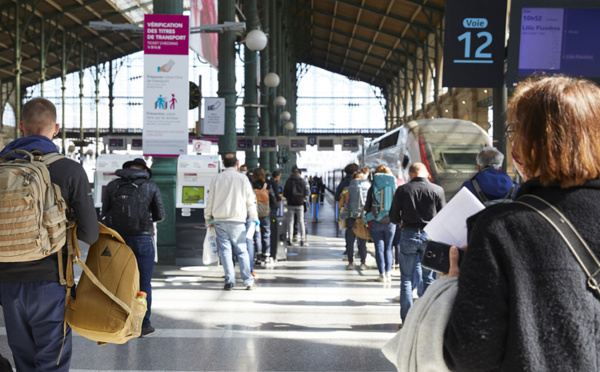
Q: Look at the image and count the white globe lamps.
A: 5